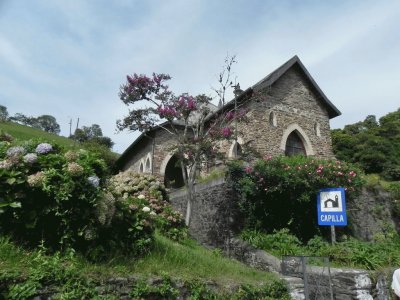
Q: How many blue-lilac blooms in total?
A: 4